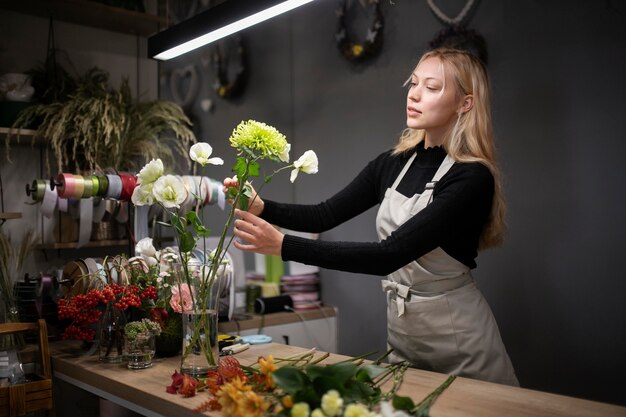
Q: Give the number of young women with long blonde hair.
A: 1